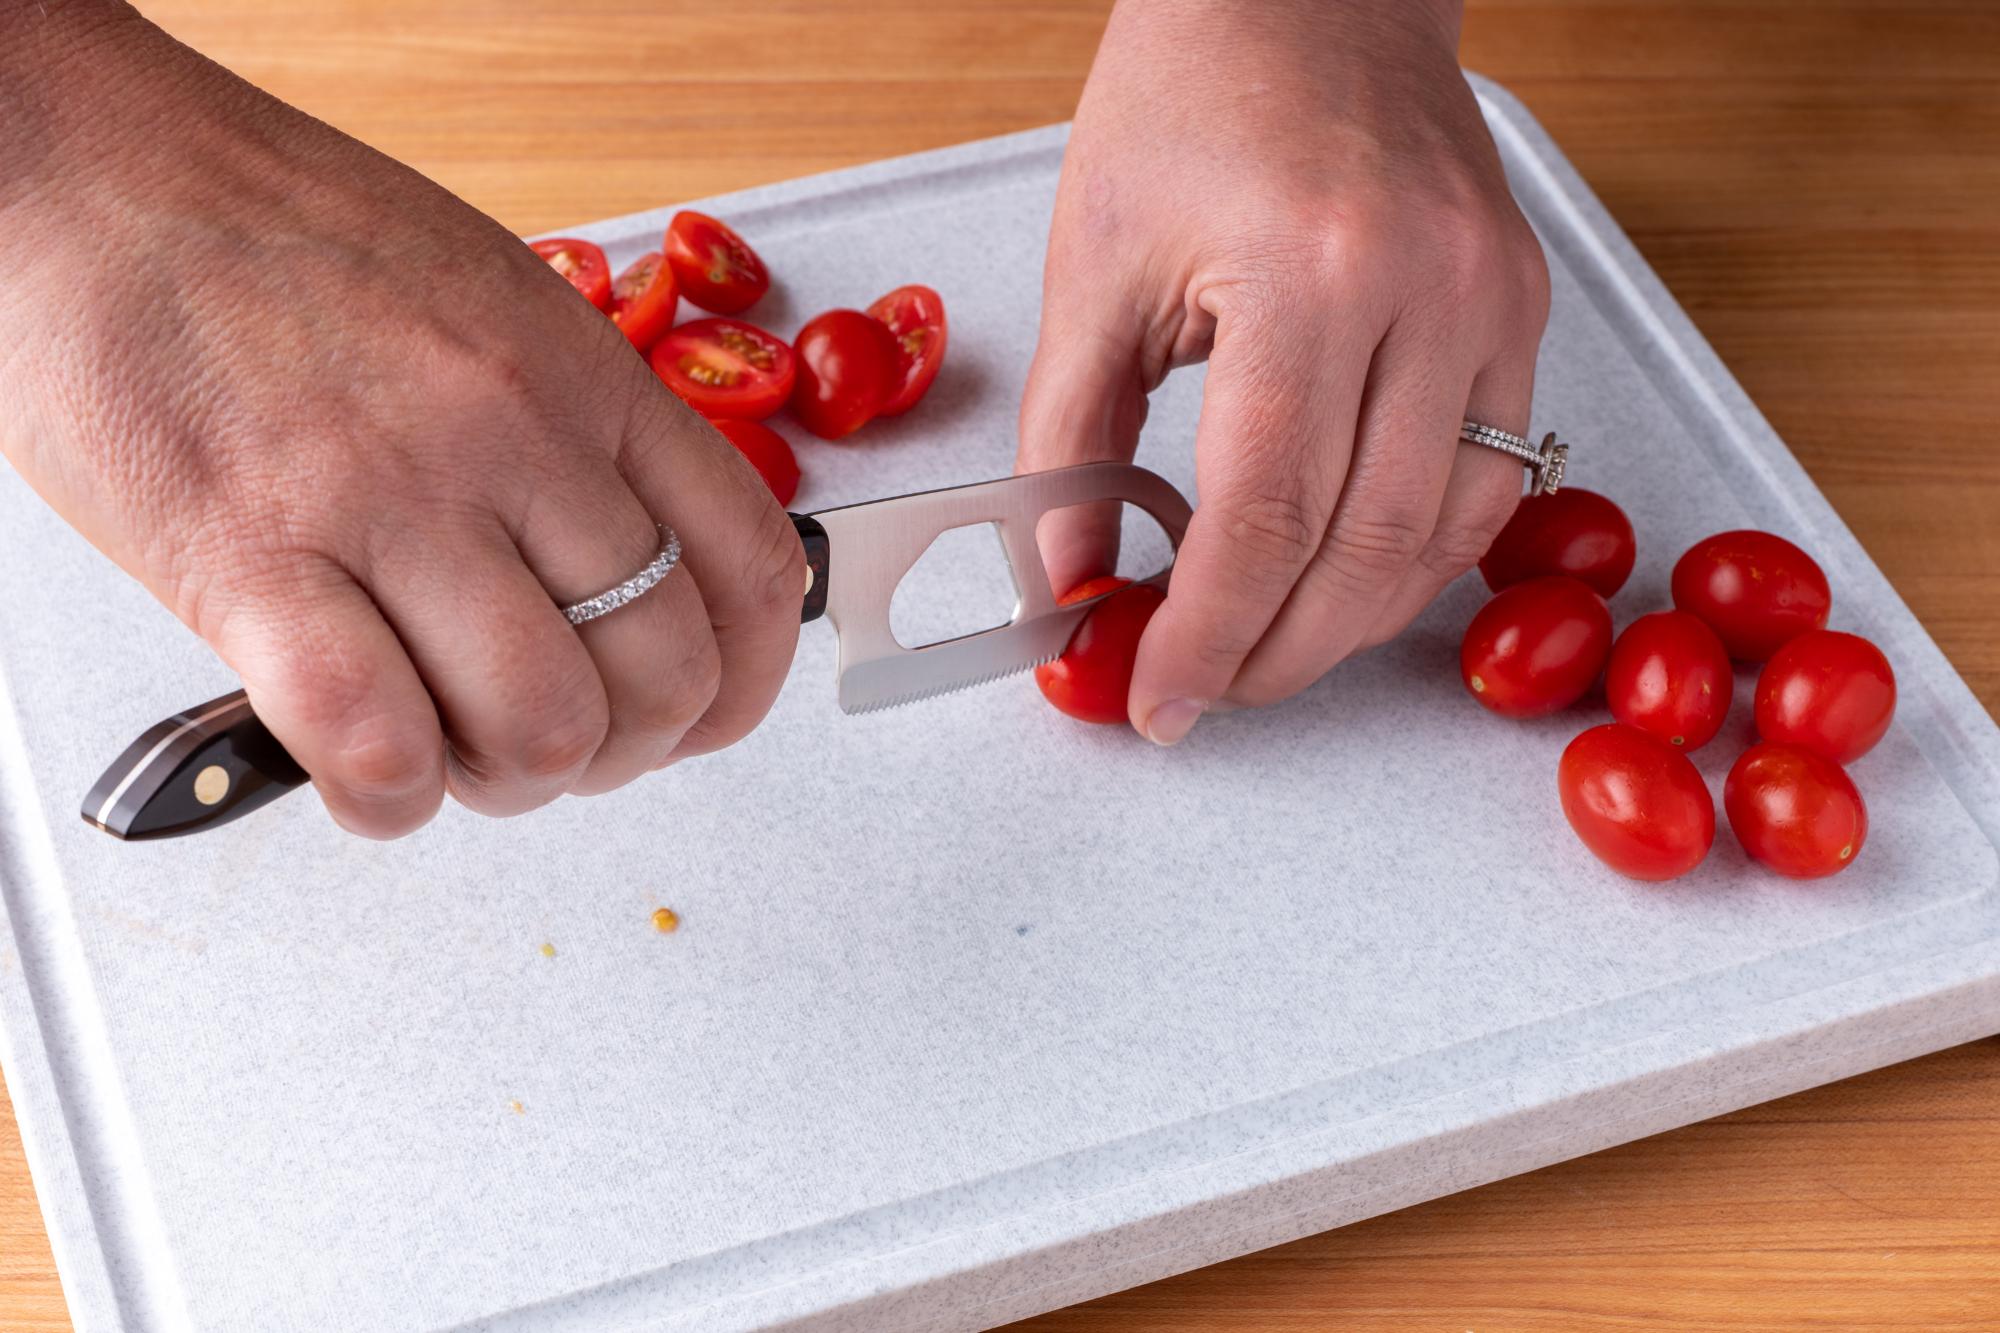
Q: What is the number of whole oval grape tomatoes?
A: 7